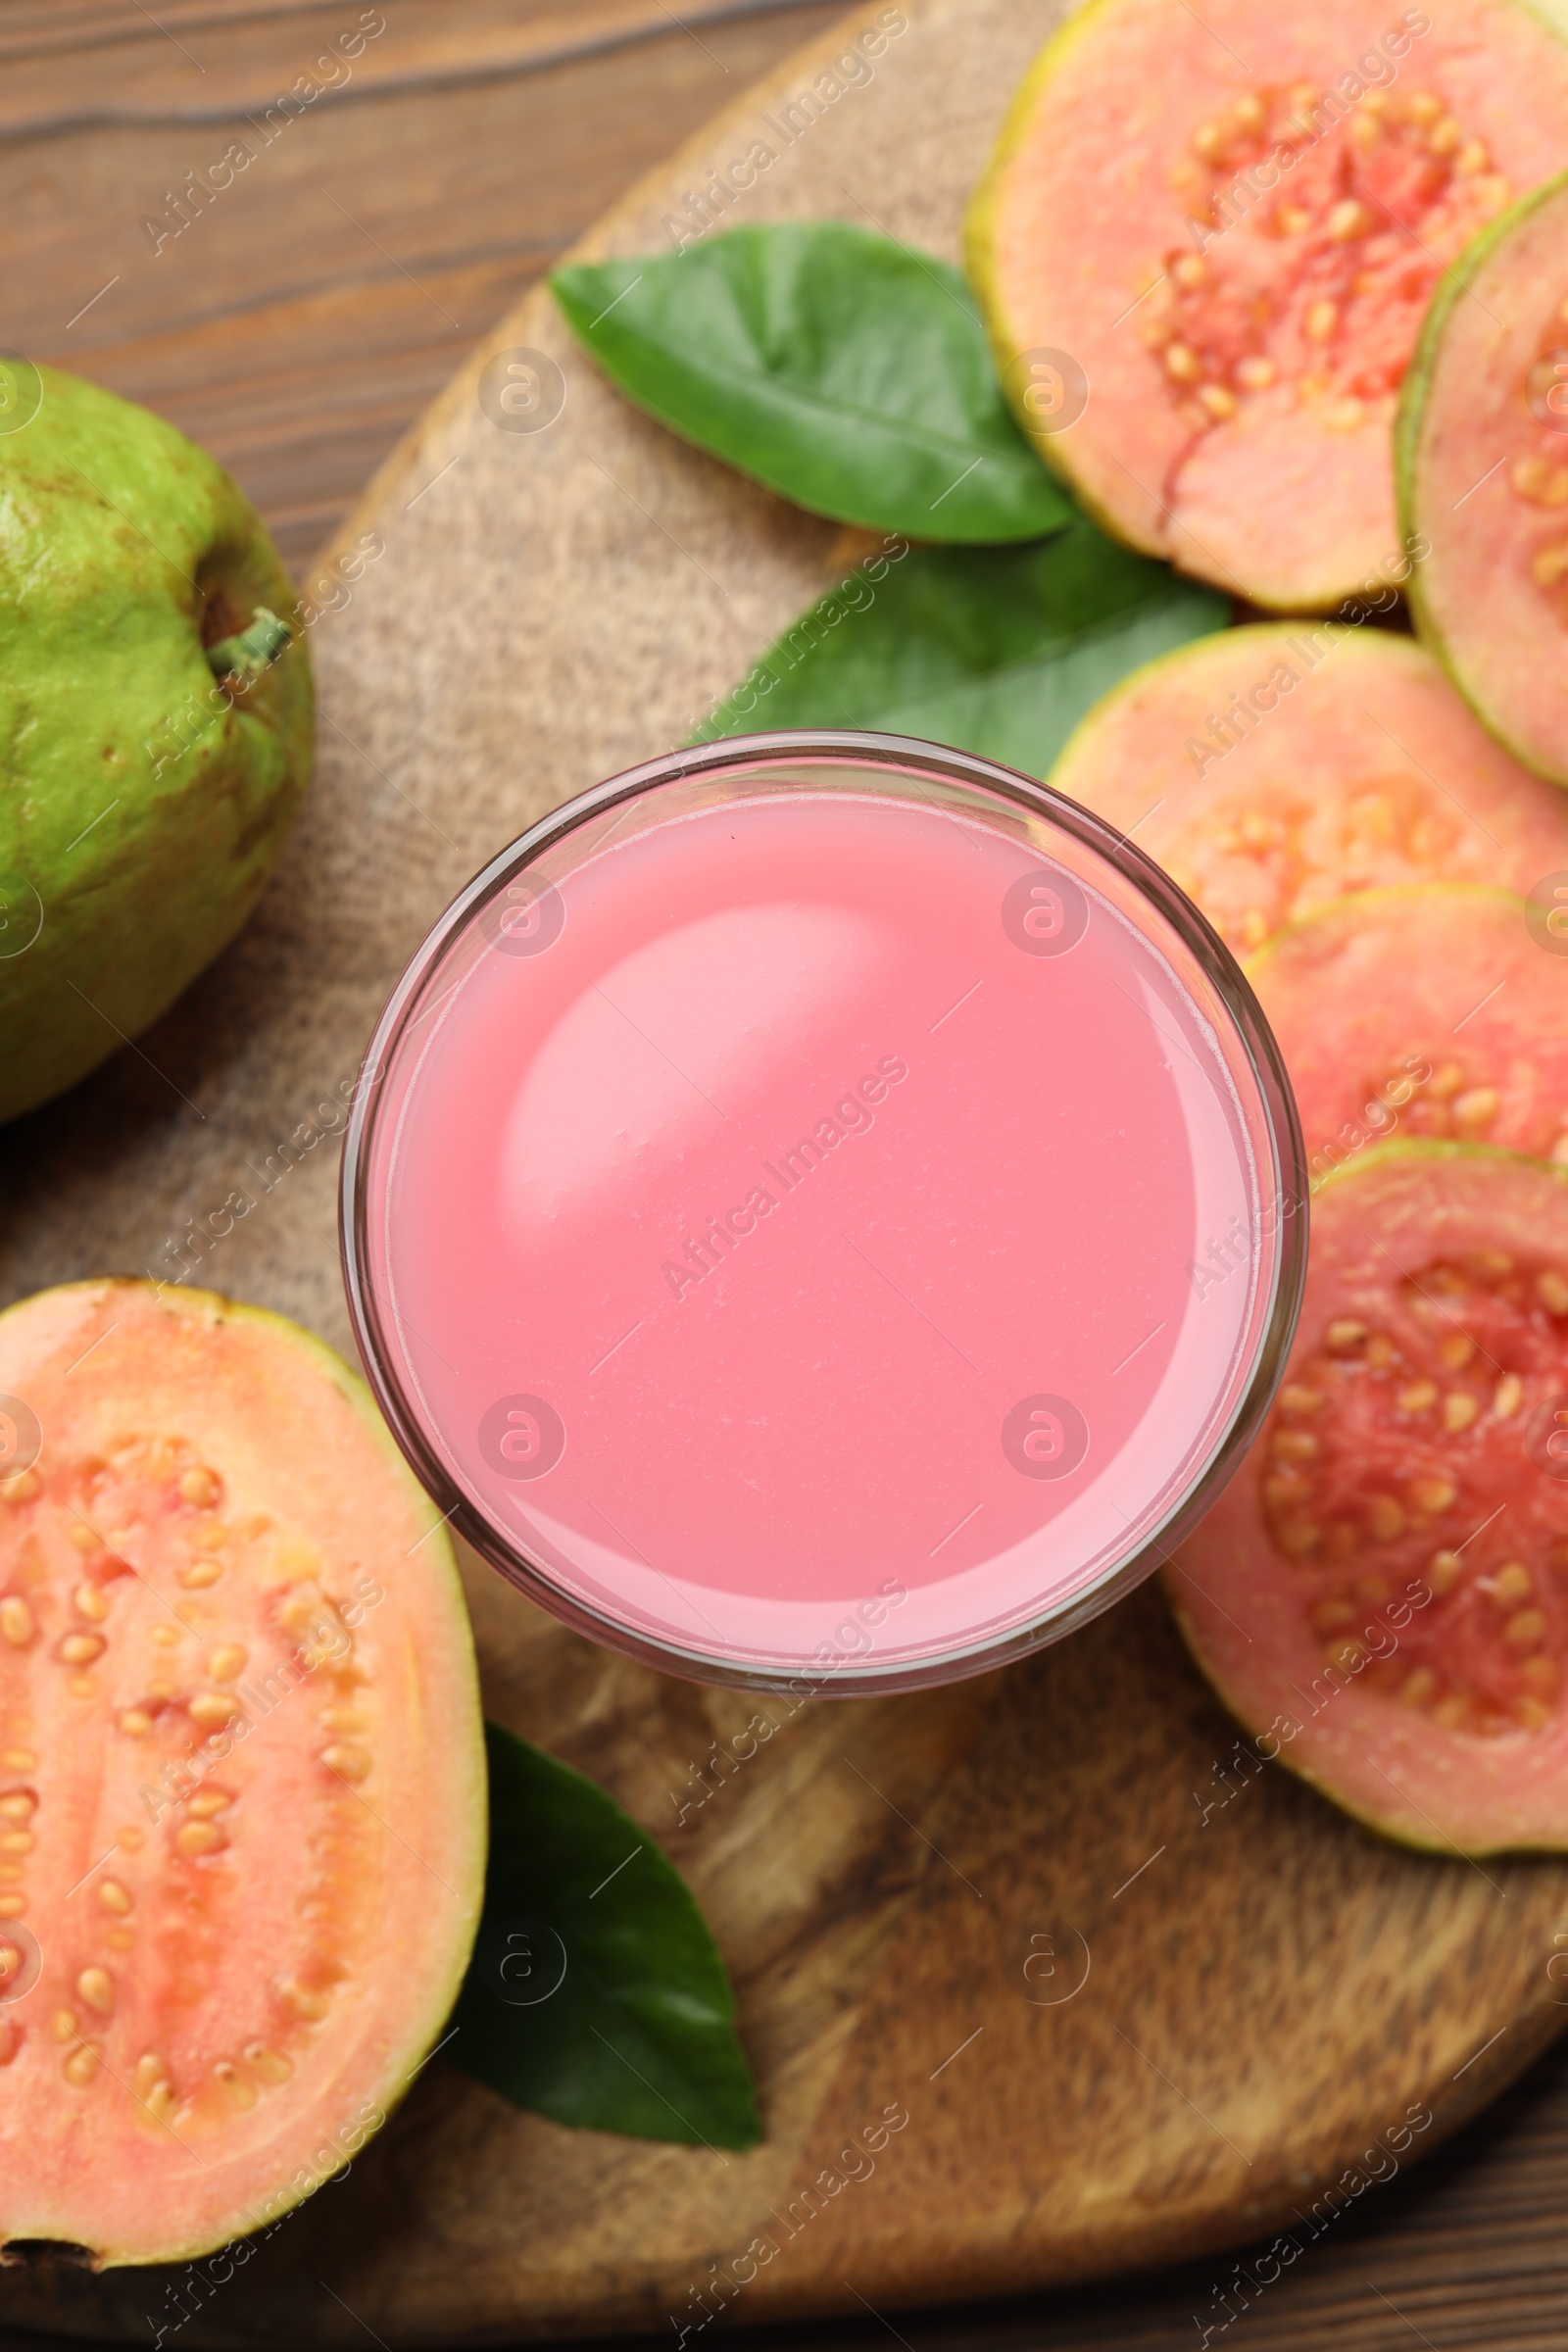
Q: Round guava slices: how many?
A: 5